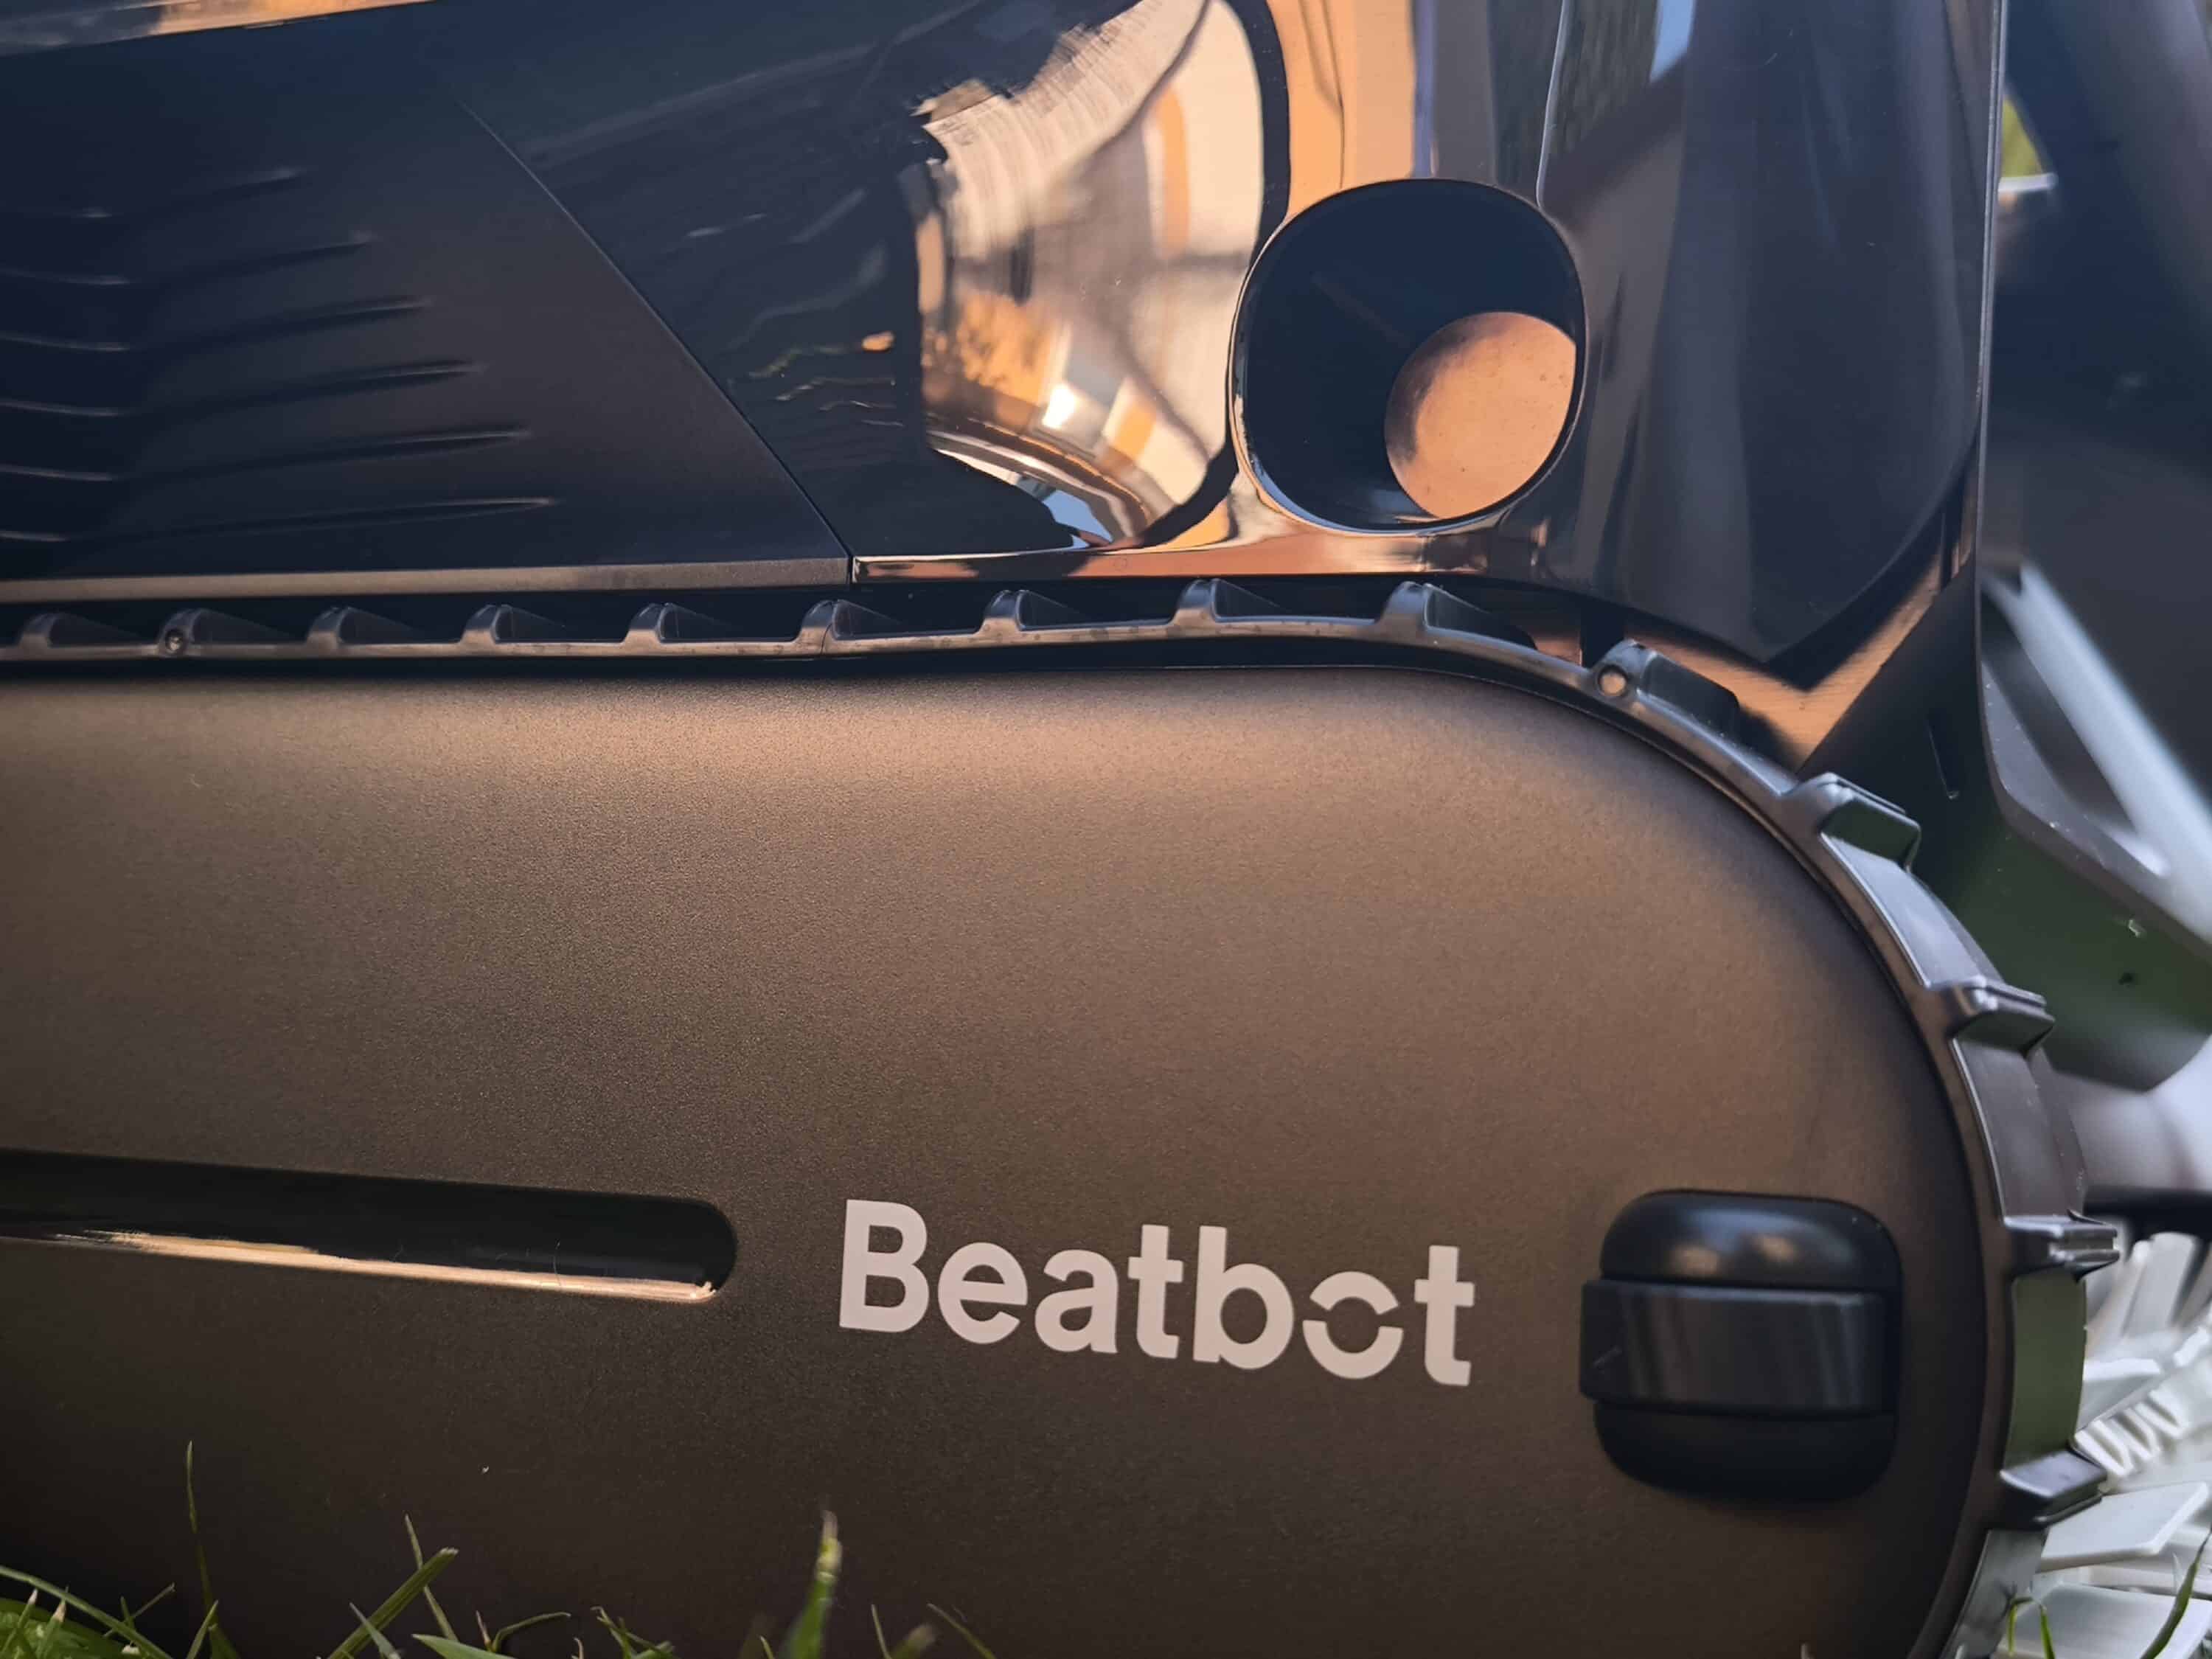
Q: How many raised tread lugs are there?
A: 14